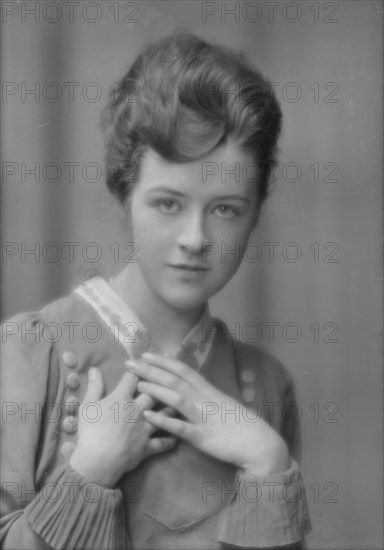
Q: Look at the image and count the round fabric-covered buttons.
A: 7